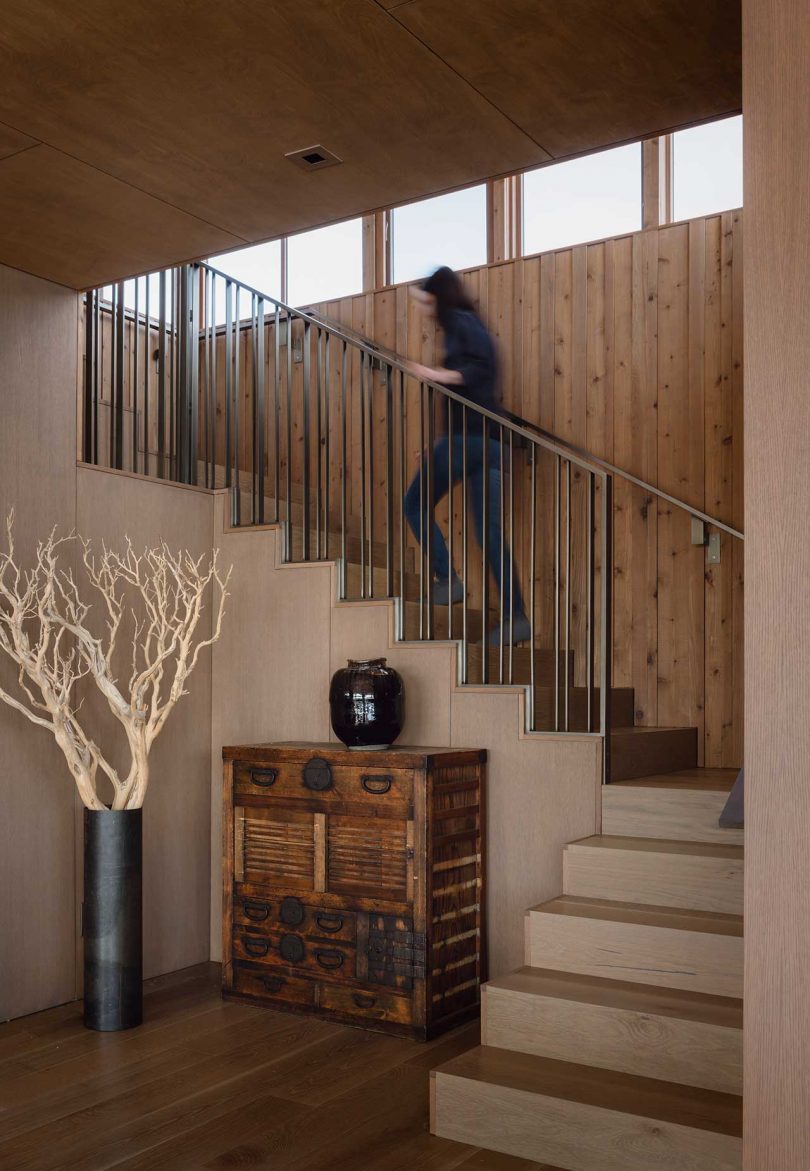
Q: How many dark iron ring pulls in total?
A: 8